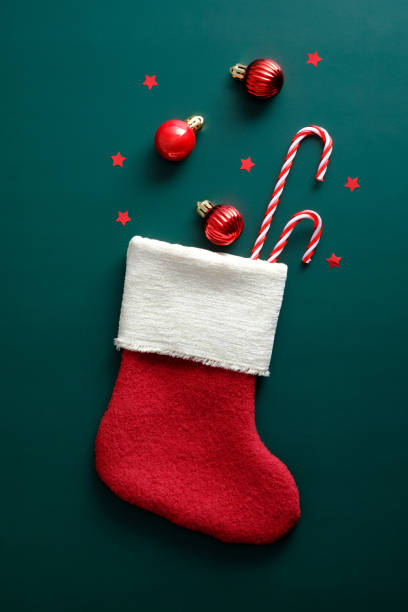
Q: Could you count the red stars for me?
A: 7